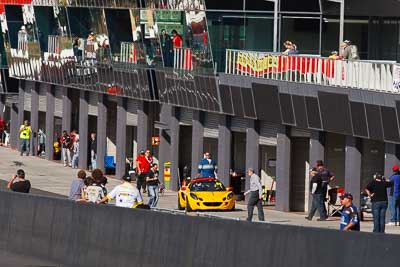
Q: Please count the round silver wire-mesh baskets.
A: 0